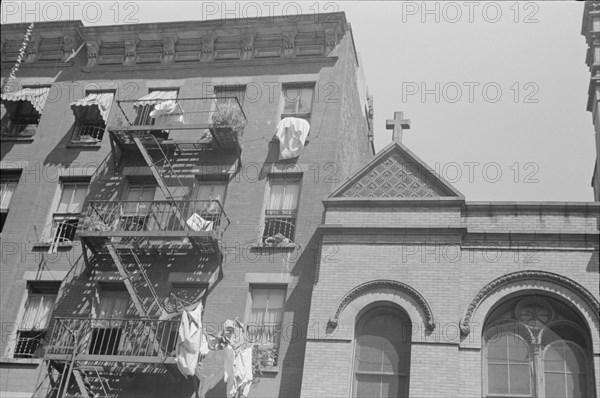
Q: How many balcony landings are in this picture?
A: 3